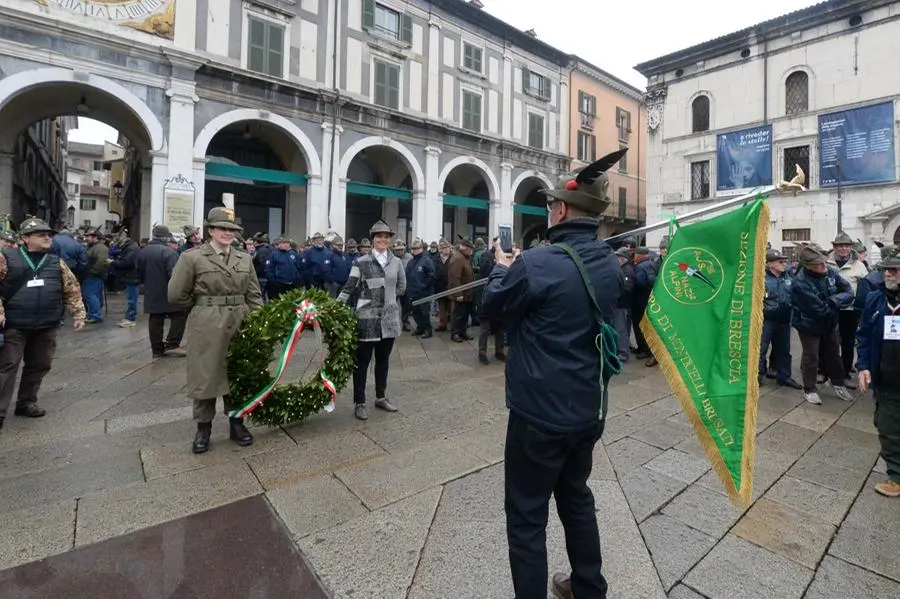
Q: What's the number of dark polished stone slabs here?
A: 1